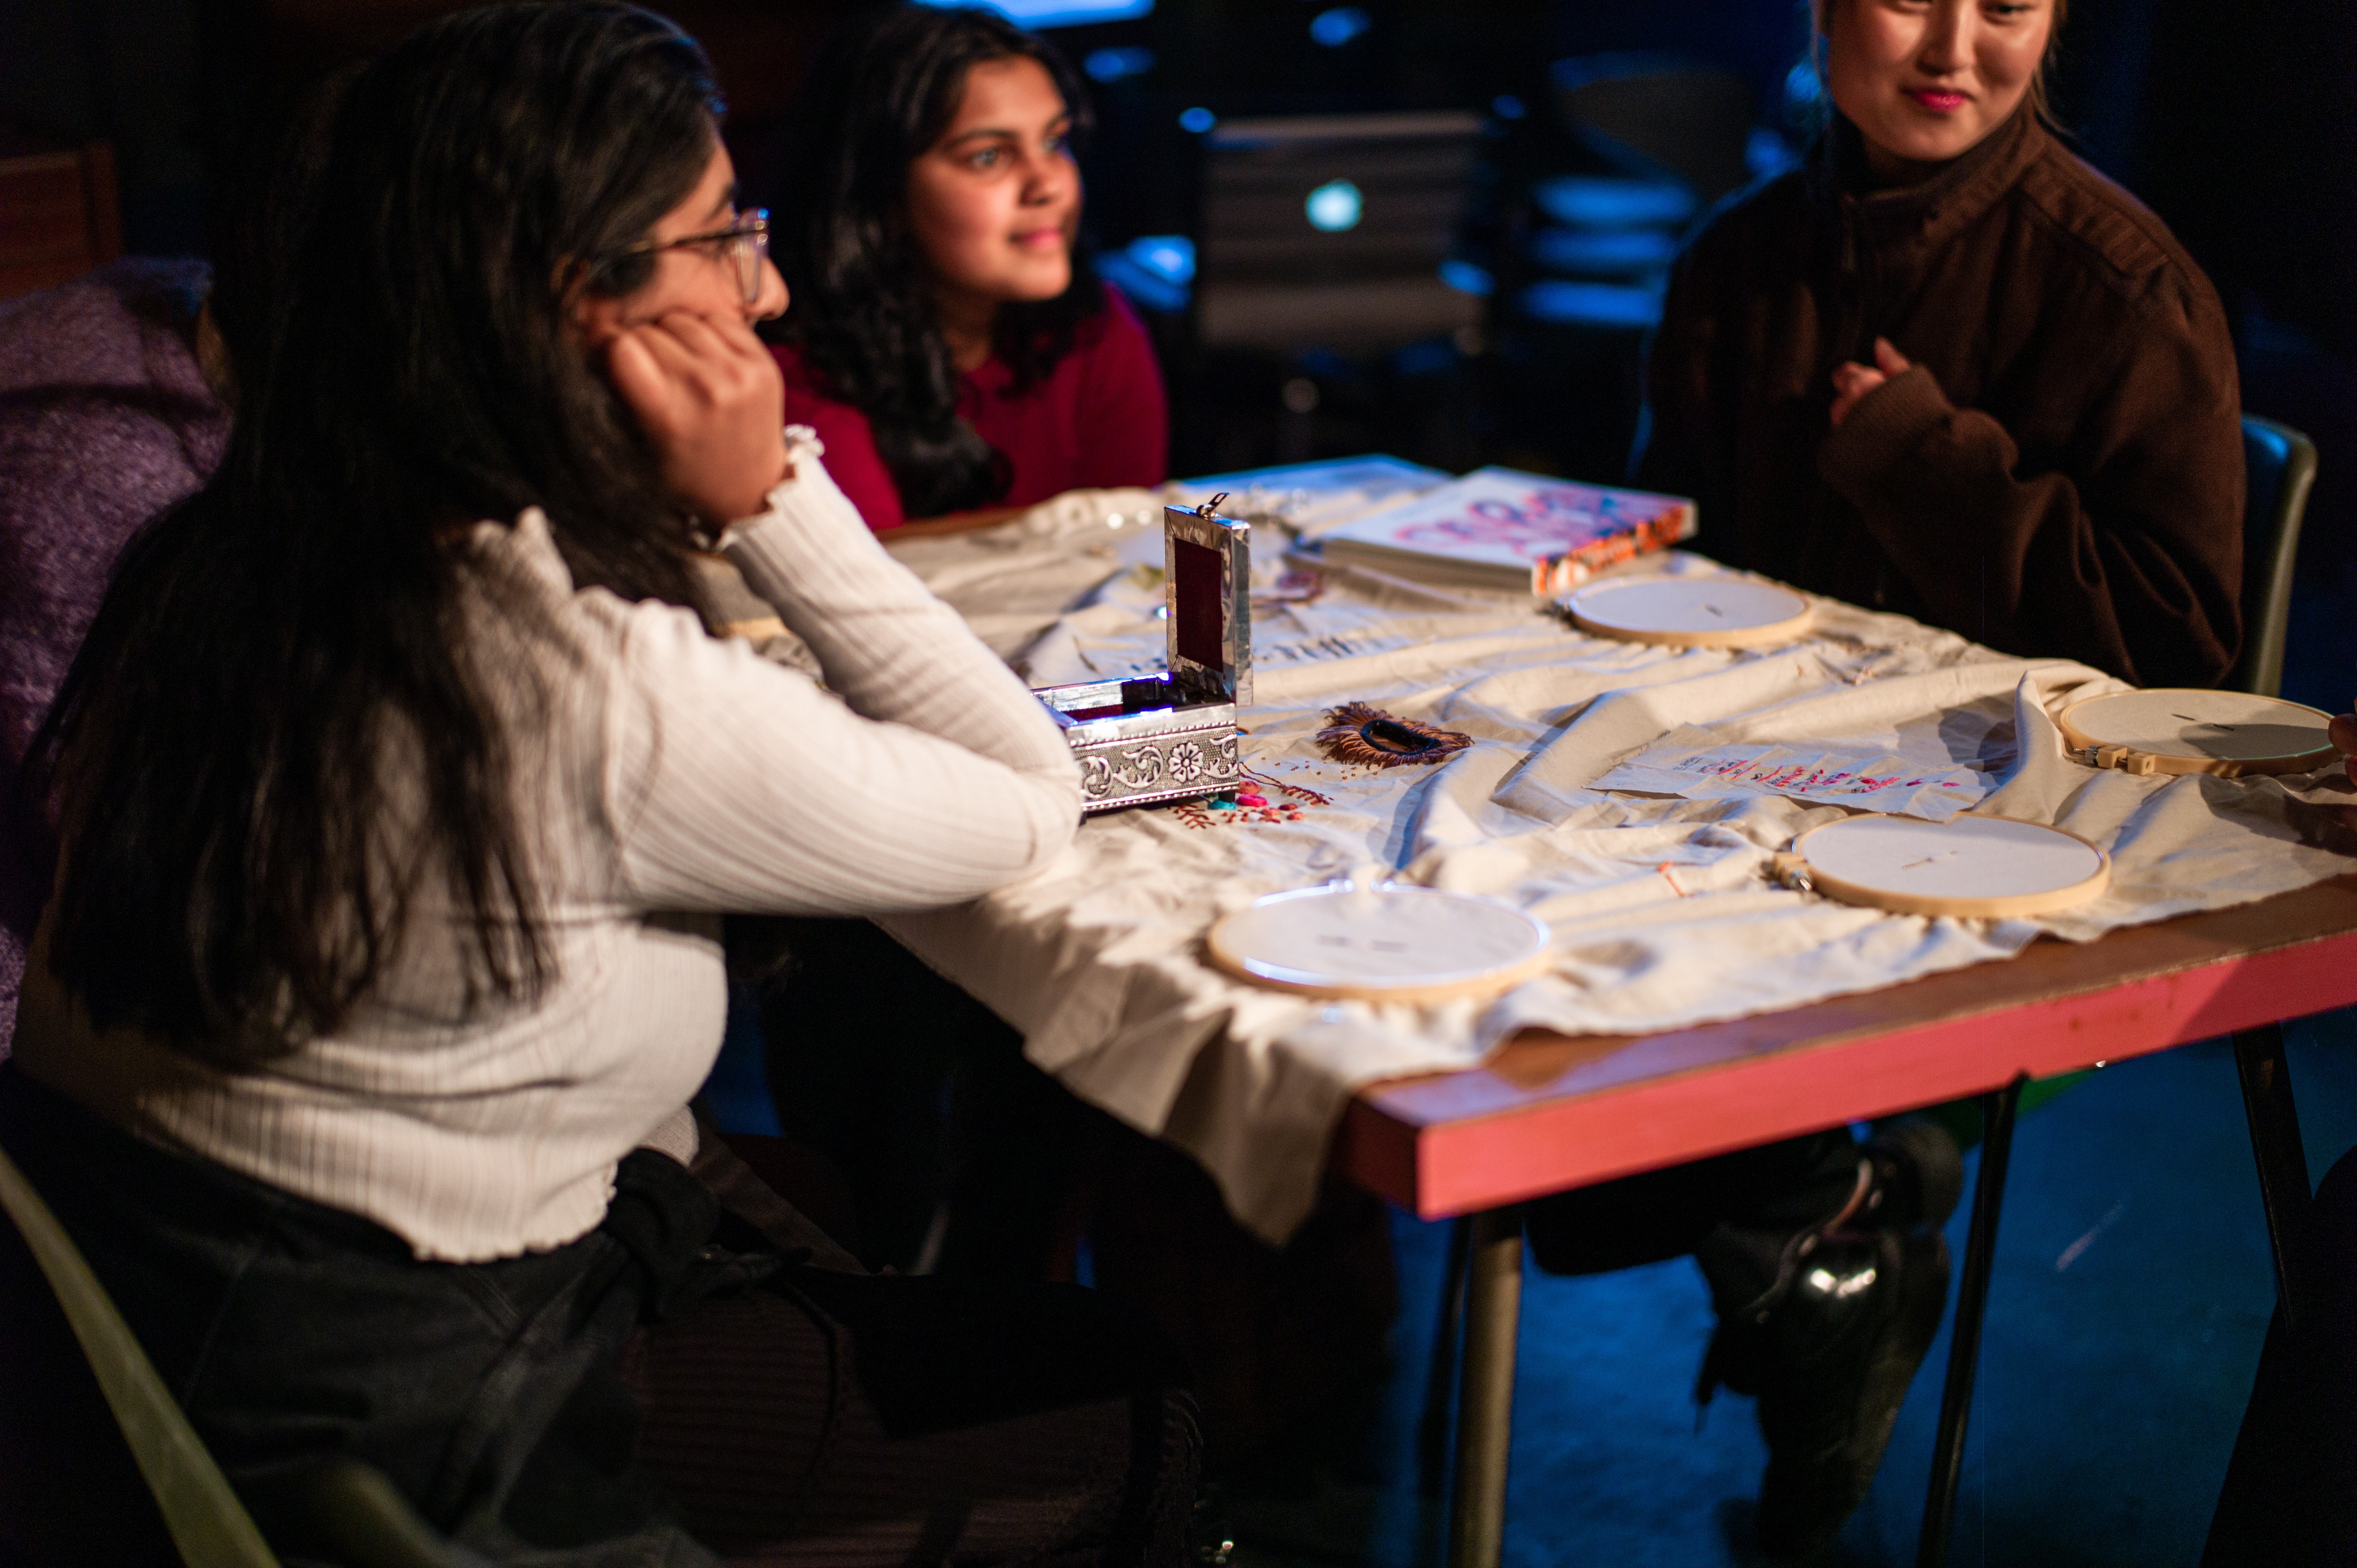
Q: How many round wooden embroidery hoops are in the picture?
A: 4